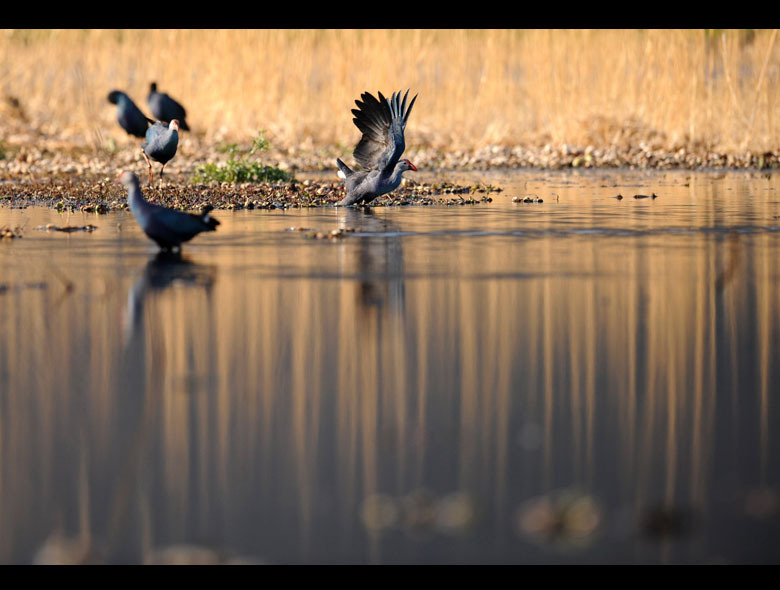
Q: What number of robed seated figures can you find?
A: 0